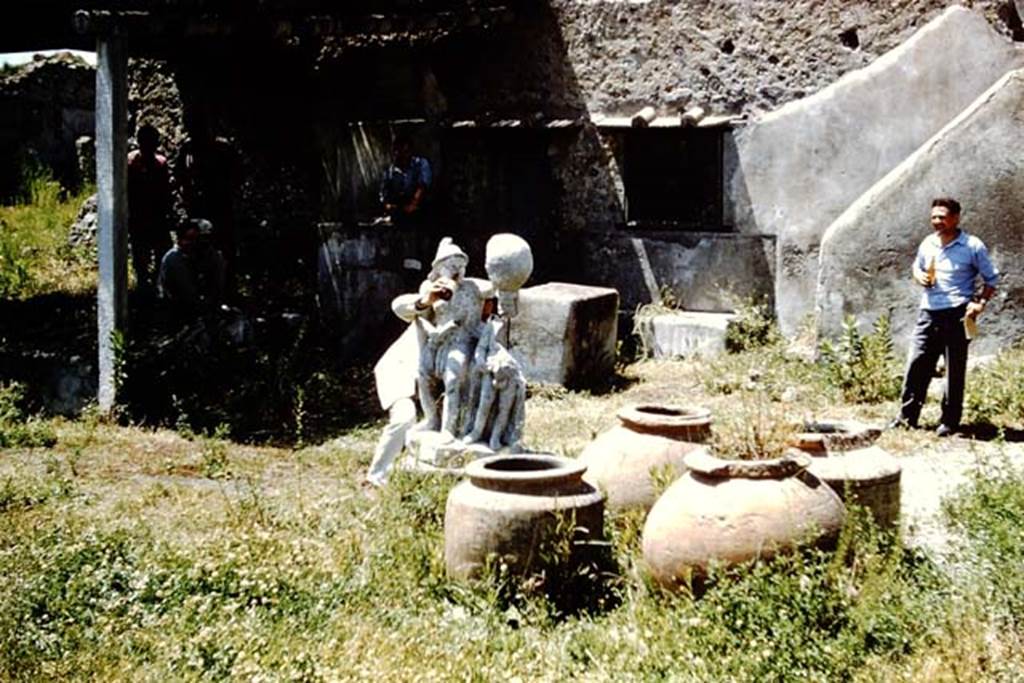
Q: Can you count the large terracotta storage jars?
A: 4